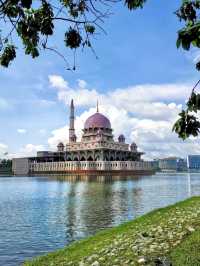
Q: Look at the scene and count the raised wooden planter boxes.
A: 0